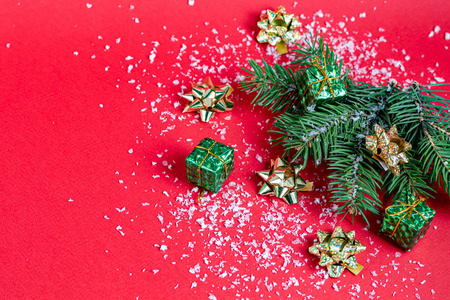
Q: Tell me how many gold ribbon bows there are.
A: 5